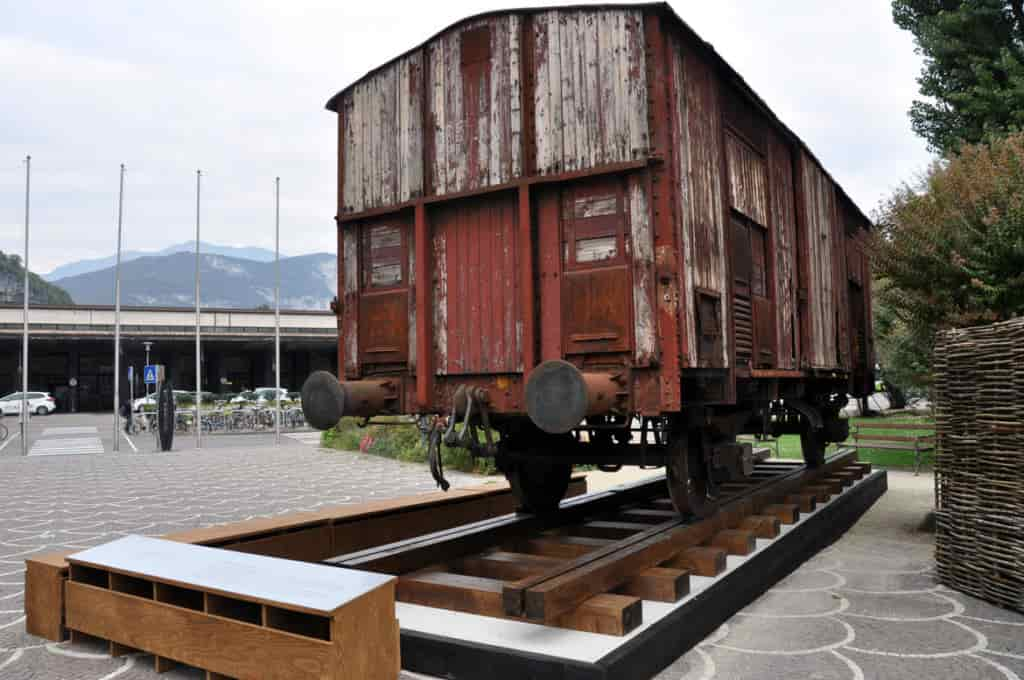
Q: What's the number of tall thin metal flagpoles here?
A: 4